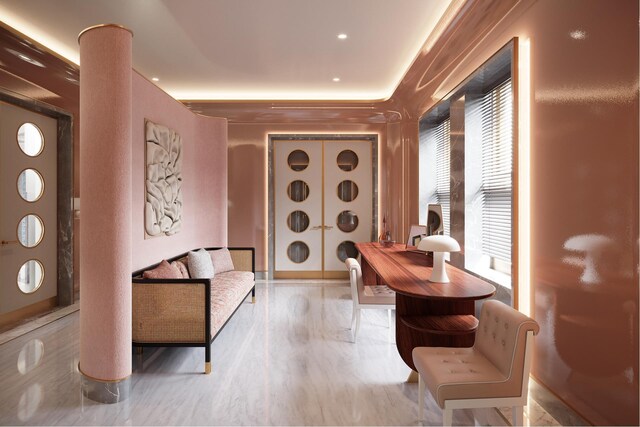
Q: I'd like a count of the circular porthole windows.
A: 12